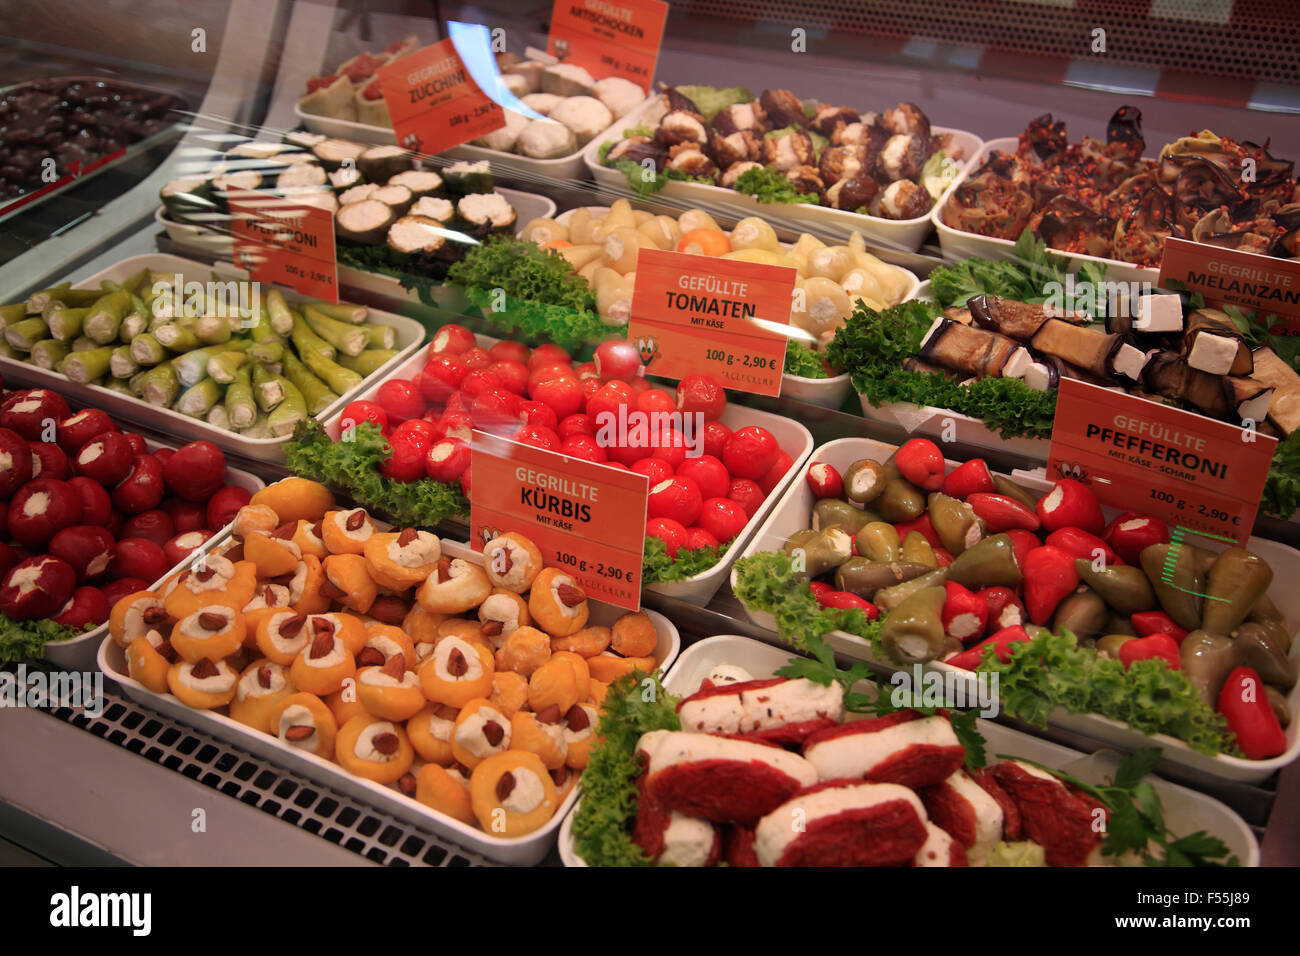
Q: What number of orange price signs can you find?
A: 7